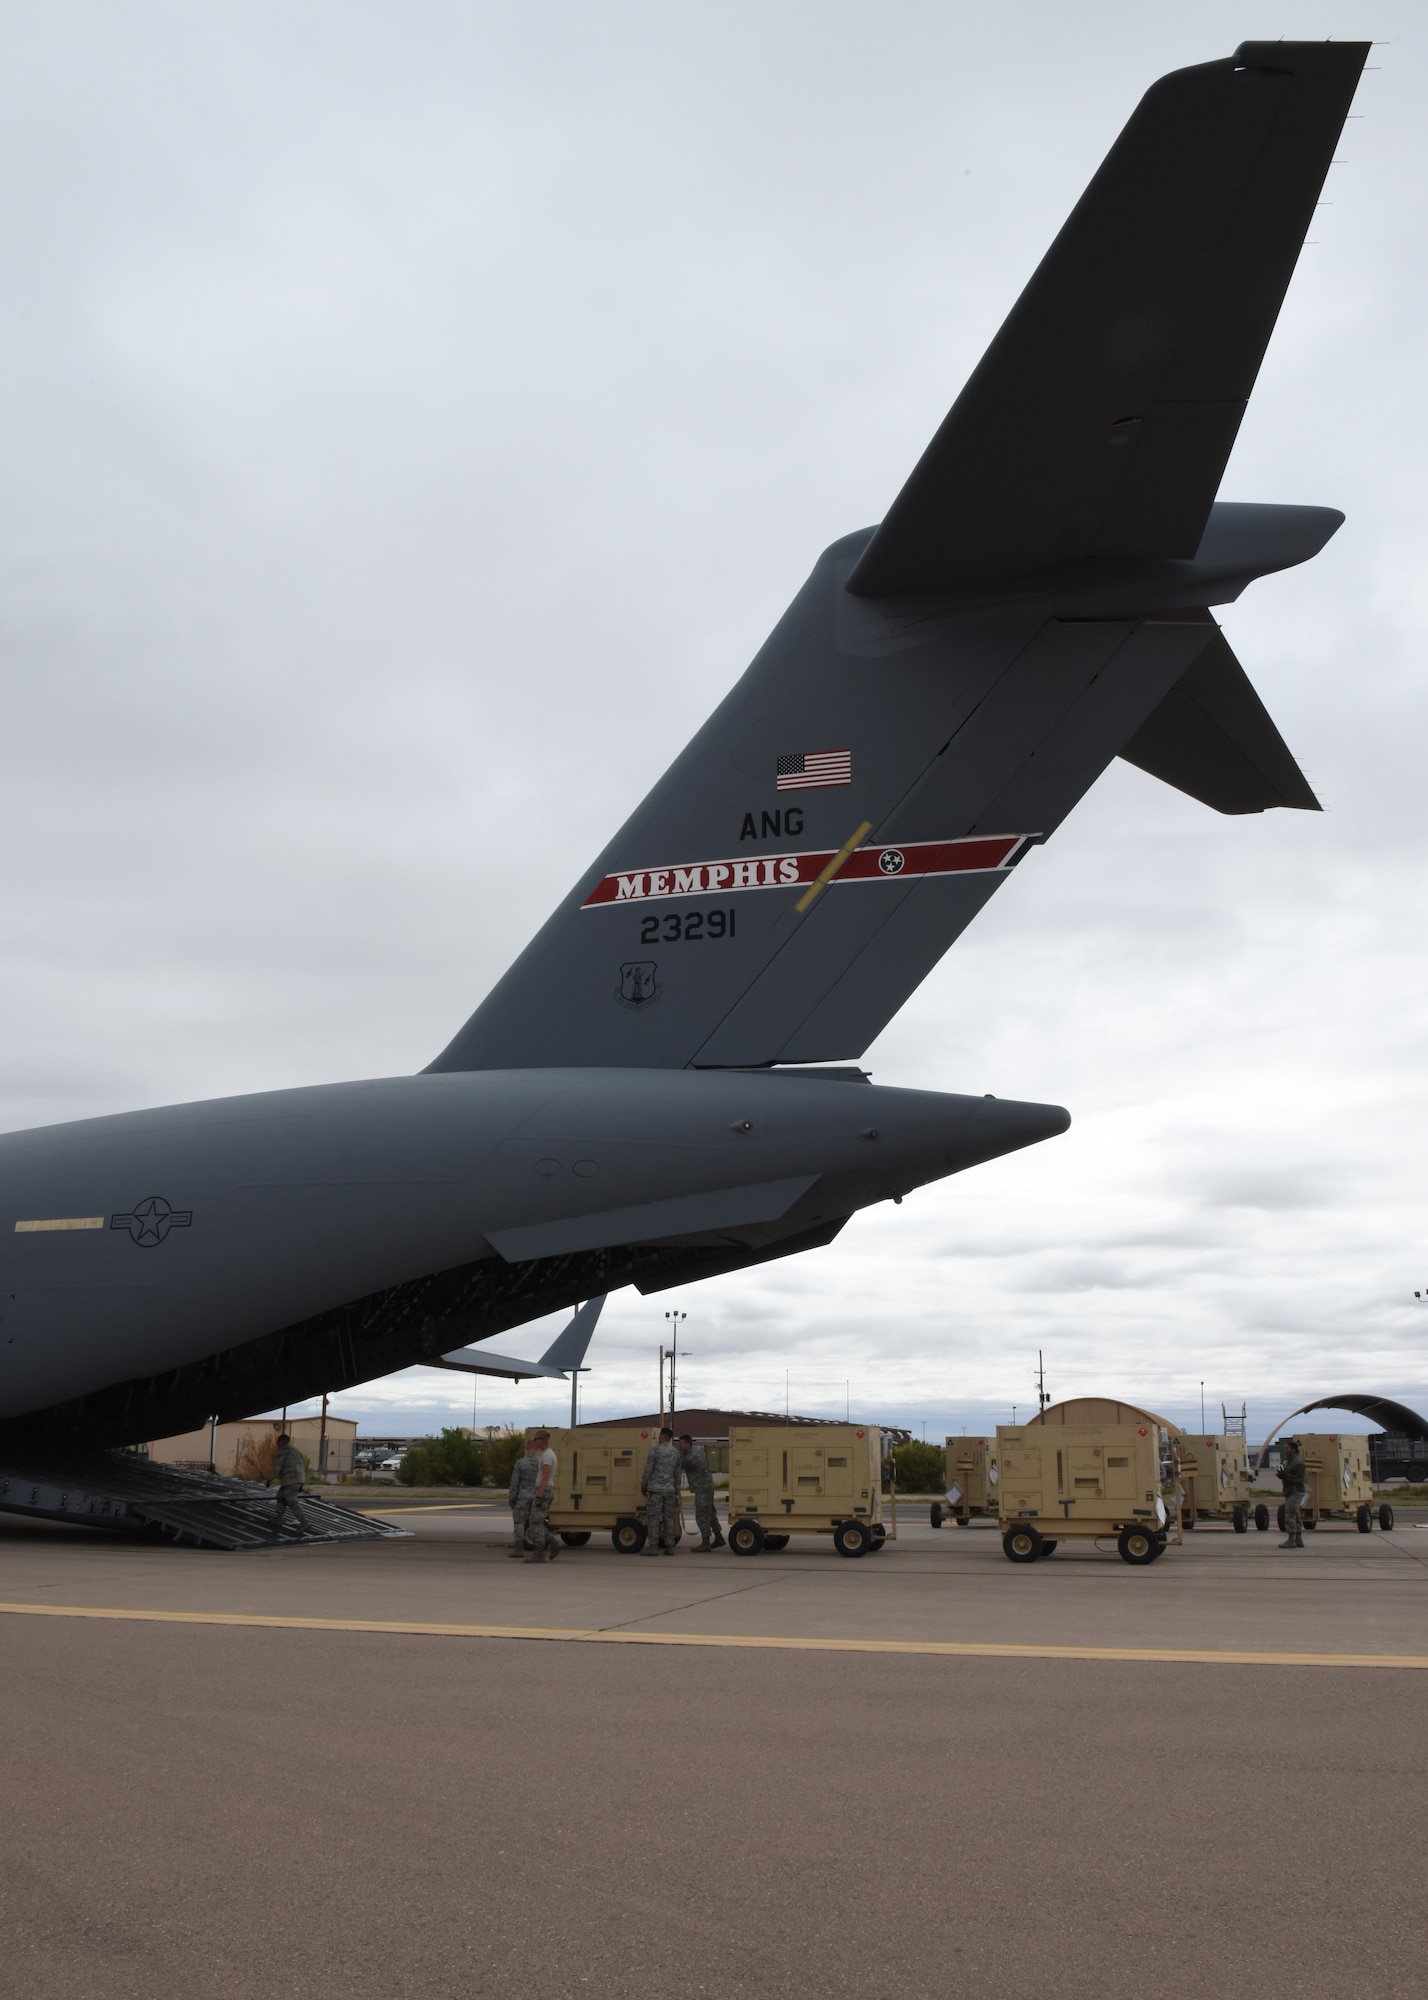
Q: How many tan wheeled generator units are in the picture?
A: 6